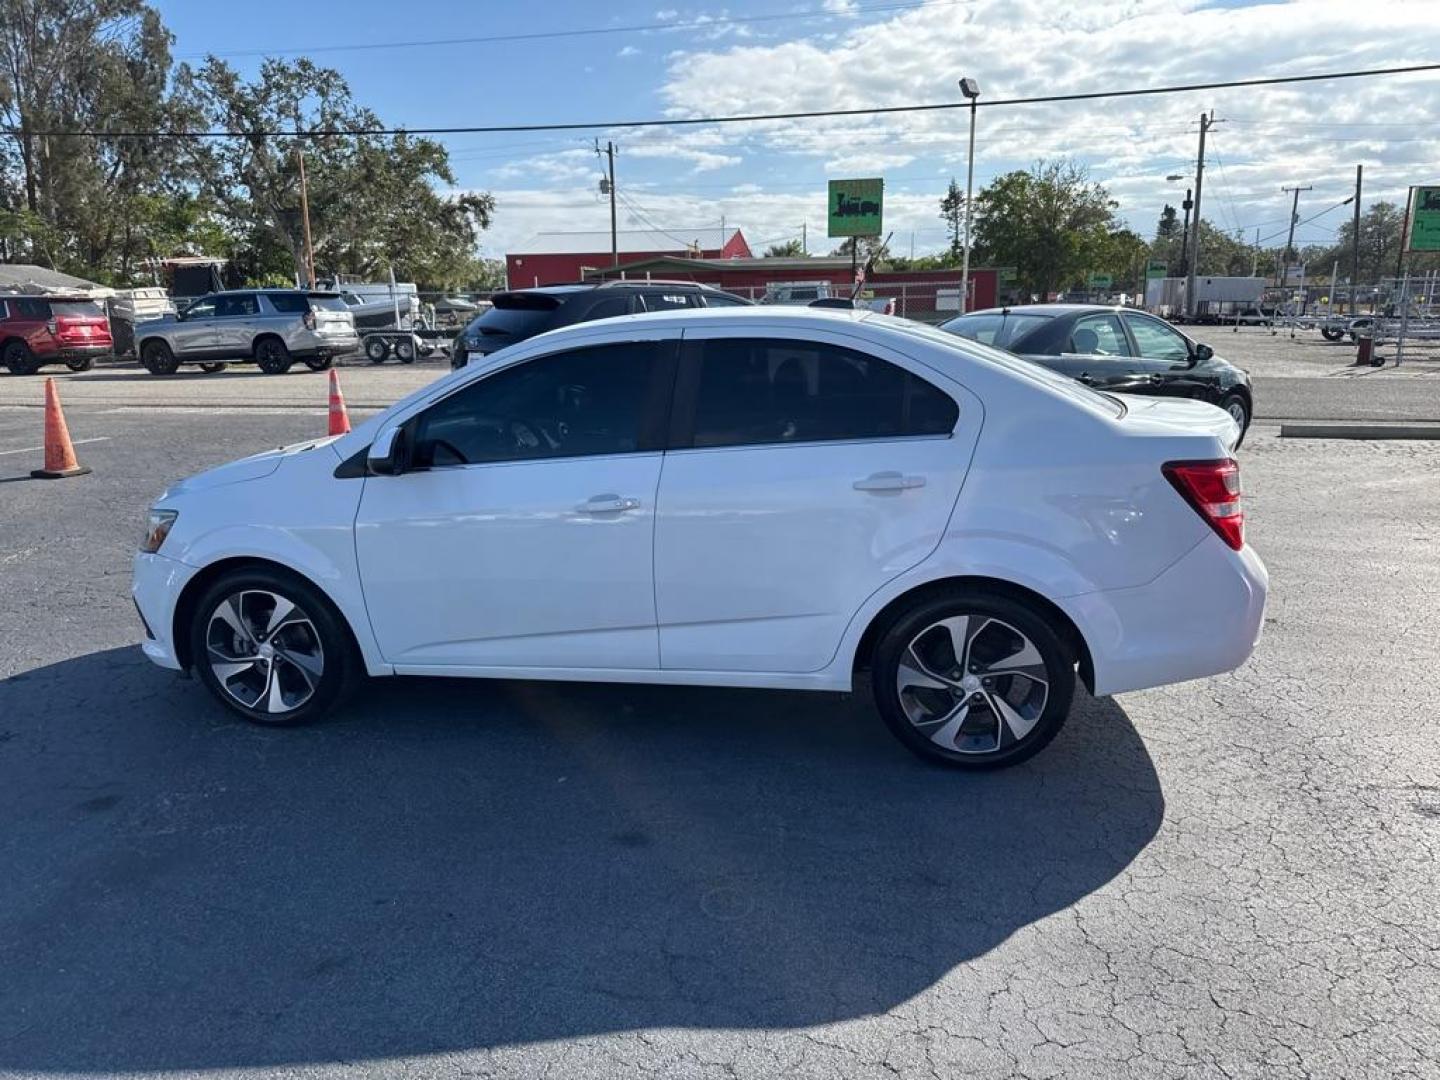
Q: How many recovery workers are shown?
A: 0